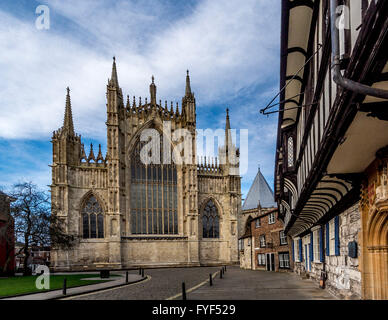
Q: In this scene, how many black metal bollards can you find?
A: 9